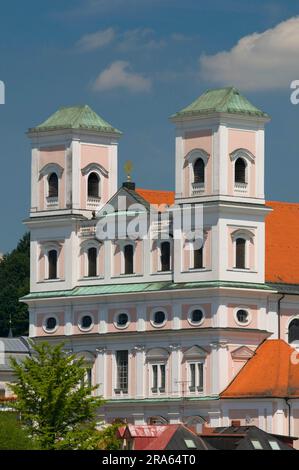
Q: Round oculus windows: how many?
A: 6